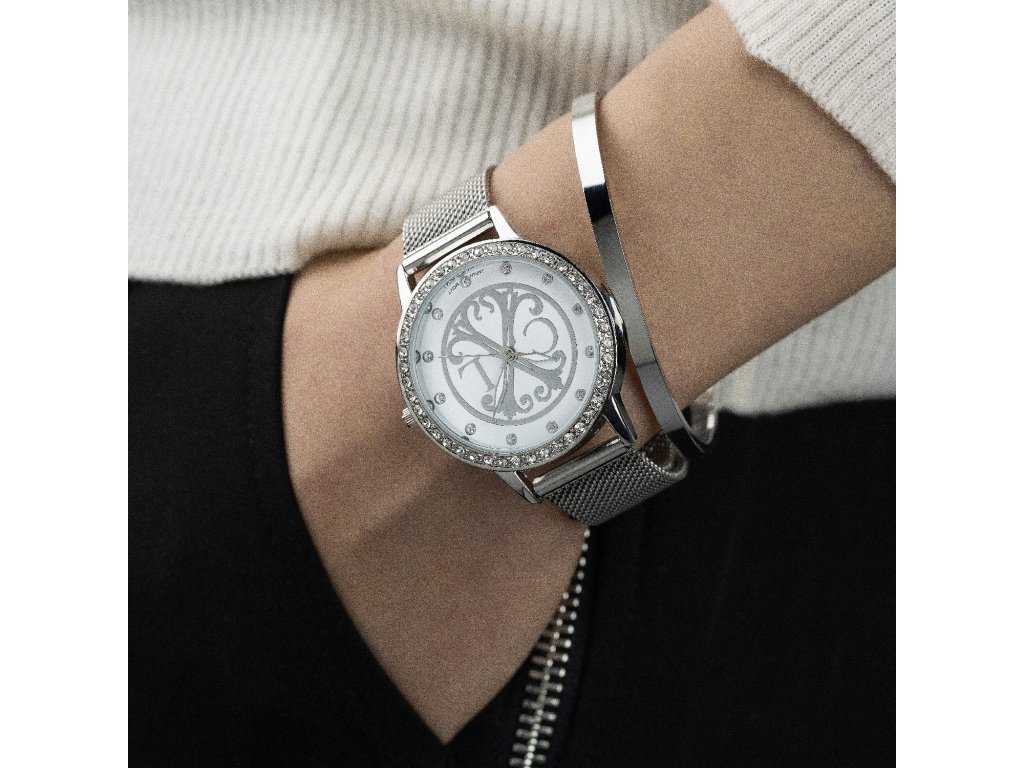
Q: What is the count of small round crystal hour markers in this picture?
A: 12